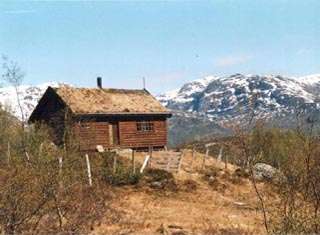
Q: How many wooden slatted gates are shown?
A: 1